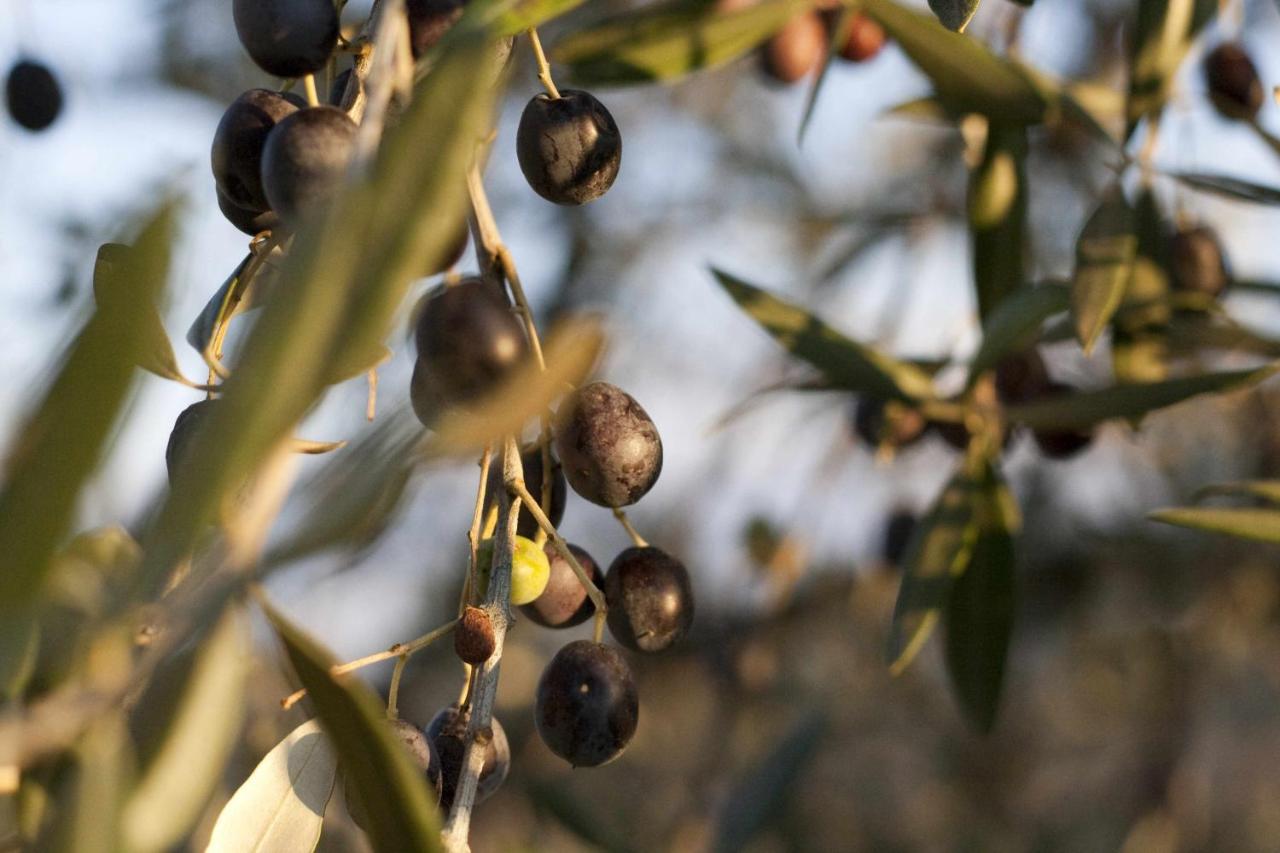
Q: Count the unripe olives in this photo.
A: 1